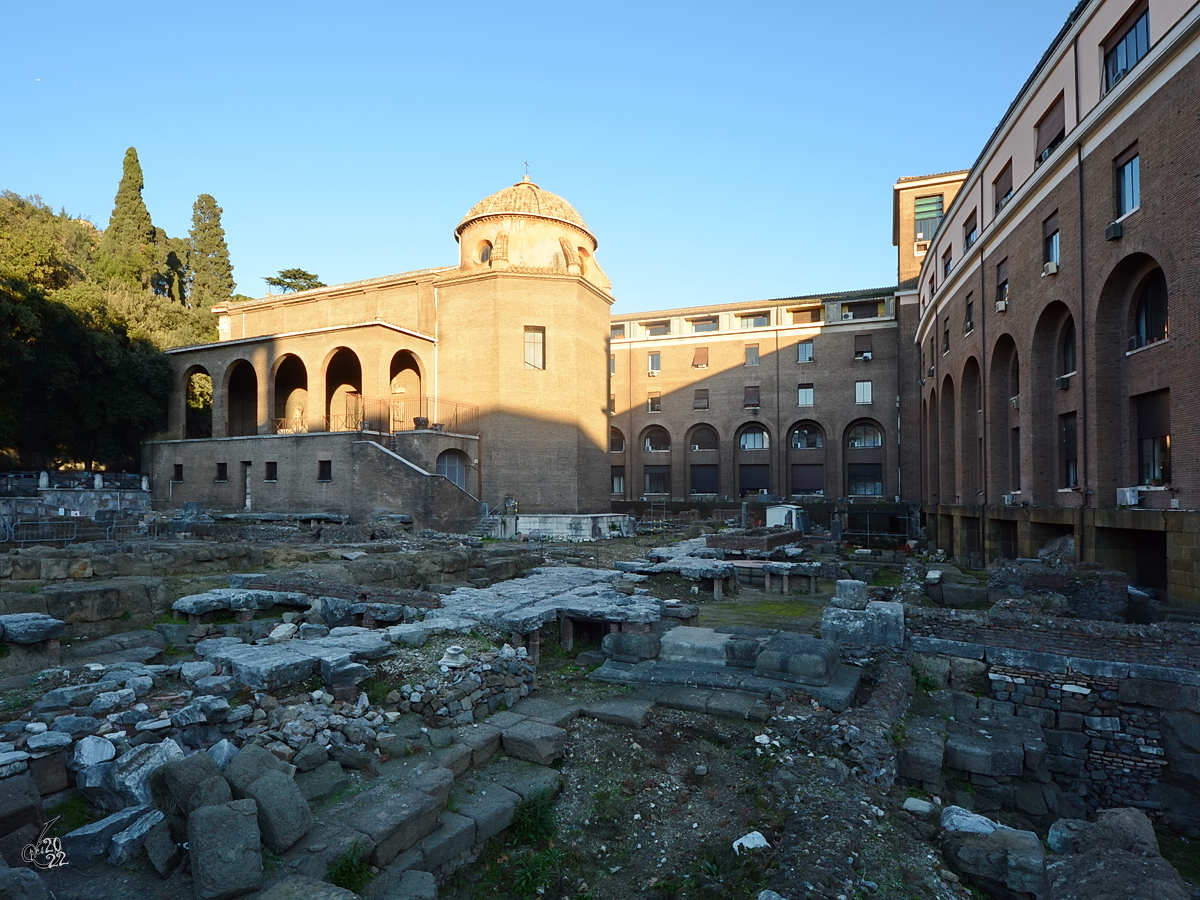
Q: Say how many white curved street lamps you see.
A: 0